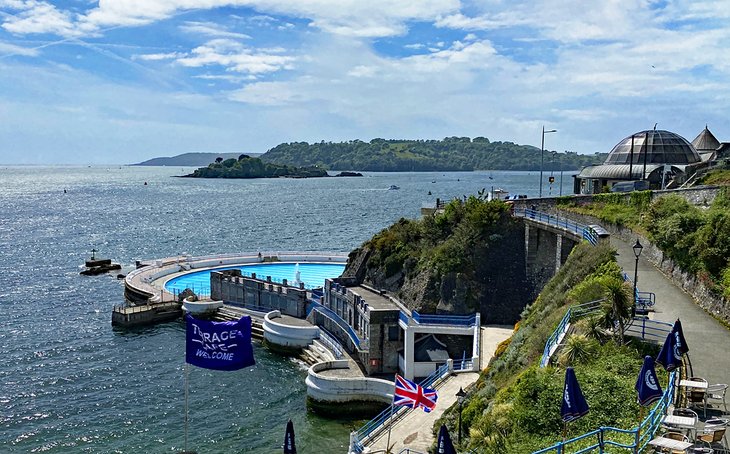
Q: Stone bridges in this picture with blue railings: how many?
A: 1